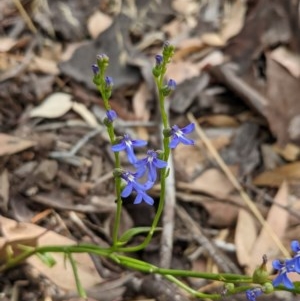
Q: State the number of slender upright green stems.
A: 2